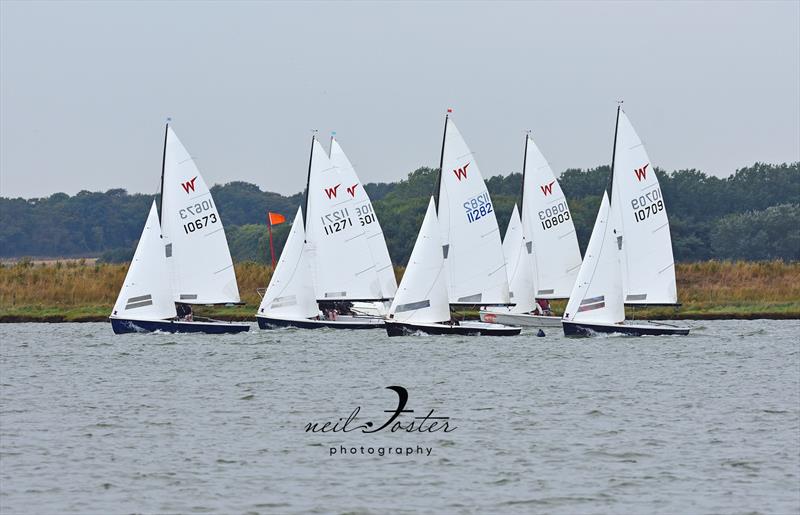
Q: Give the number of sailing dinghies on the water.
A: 6